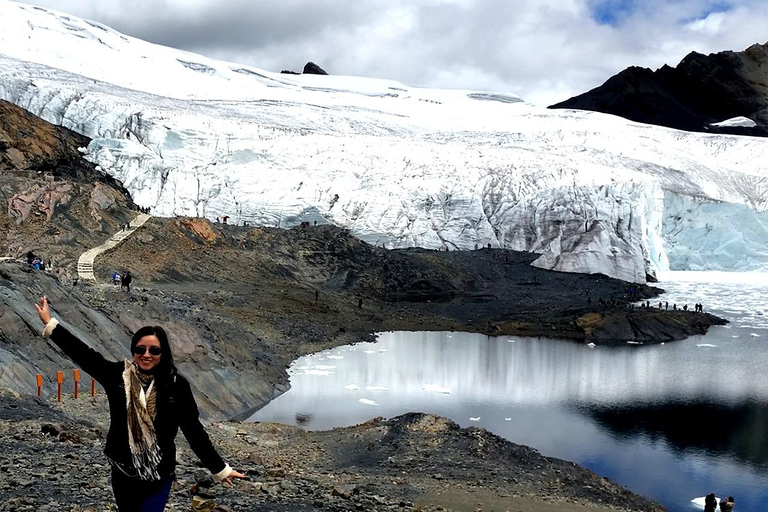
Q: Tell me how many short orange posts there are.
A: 4